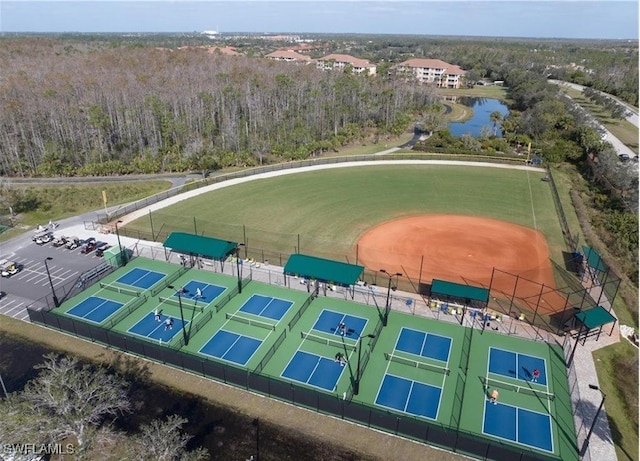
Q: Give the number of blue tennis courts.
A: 6